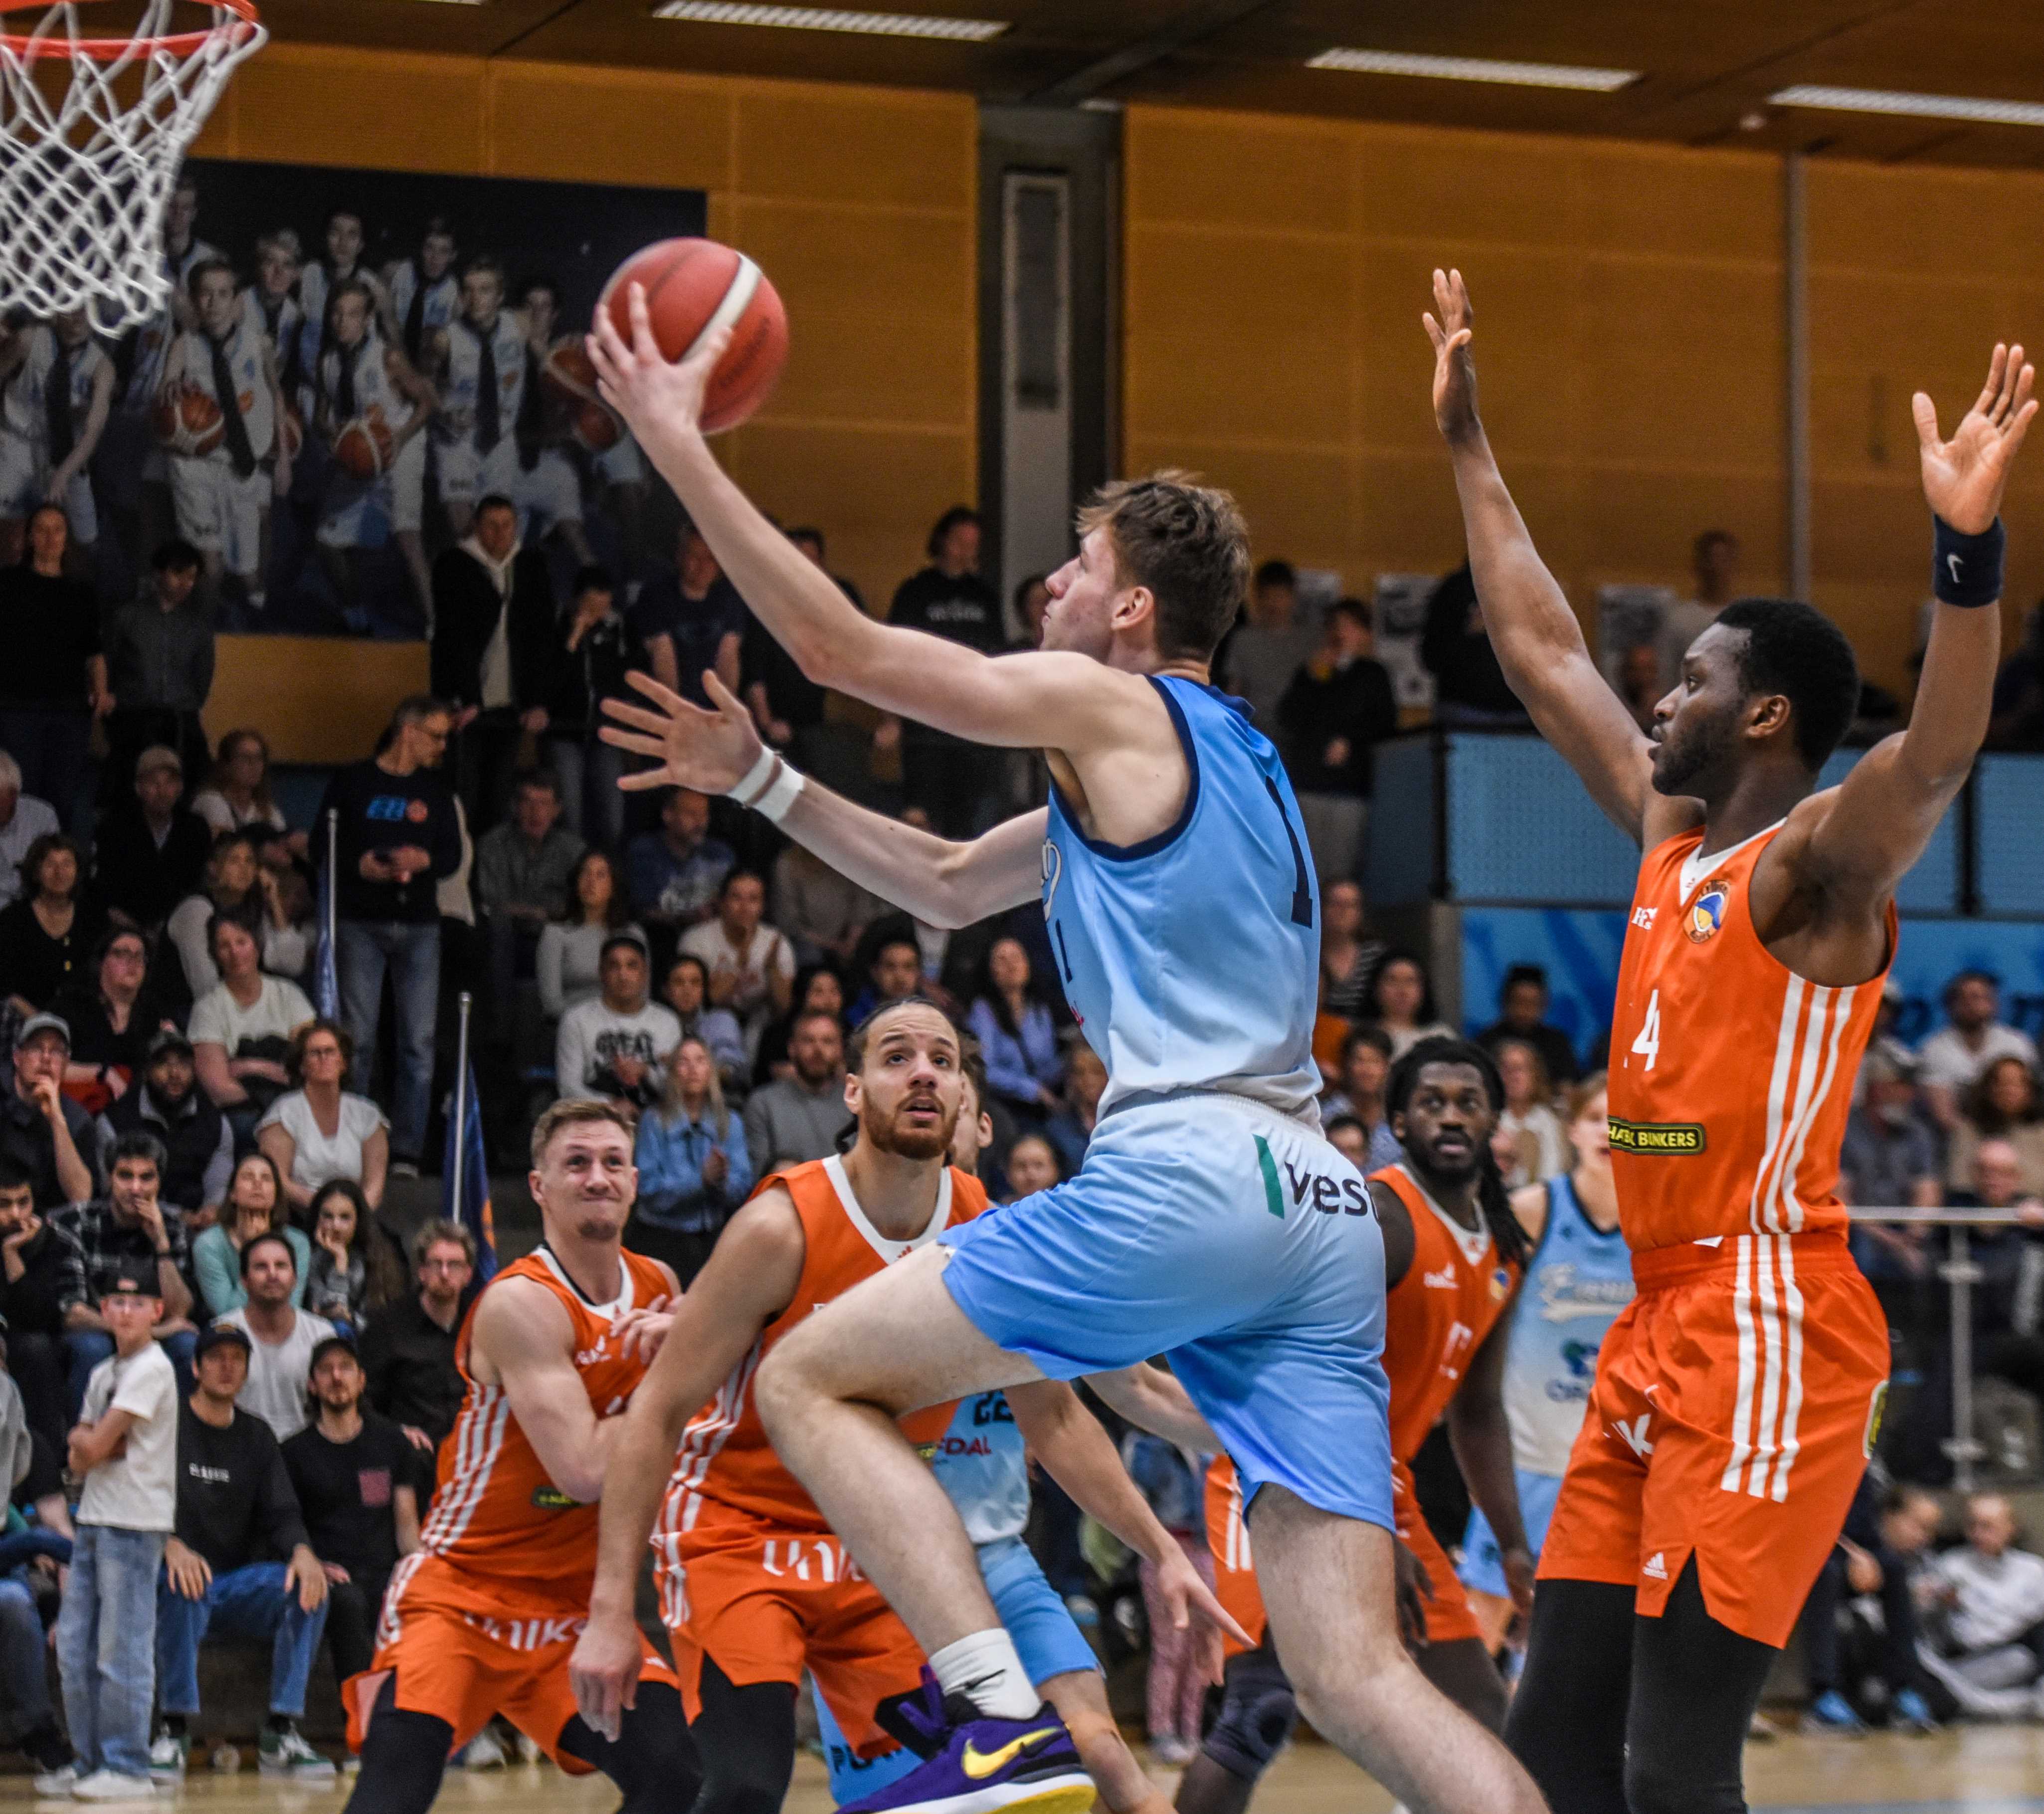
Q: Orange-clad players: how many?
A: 4